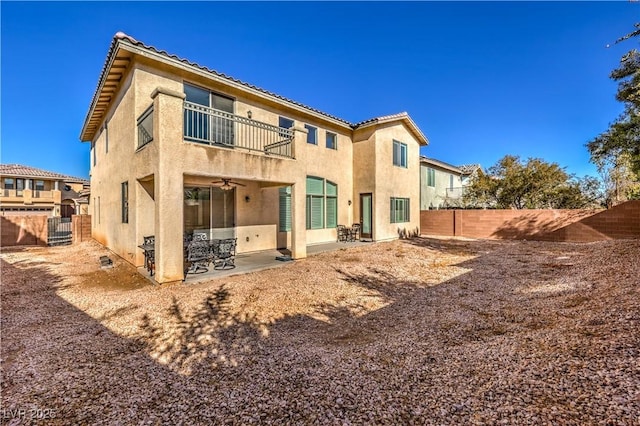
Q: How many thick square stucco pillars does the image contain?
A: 2